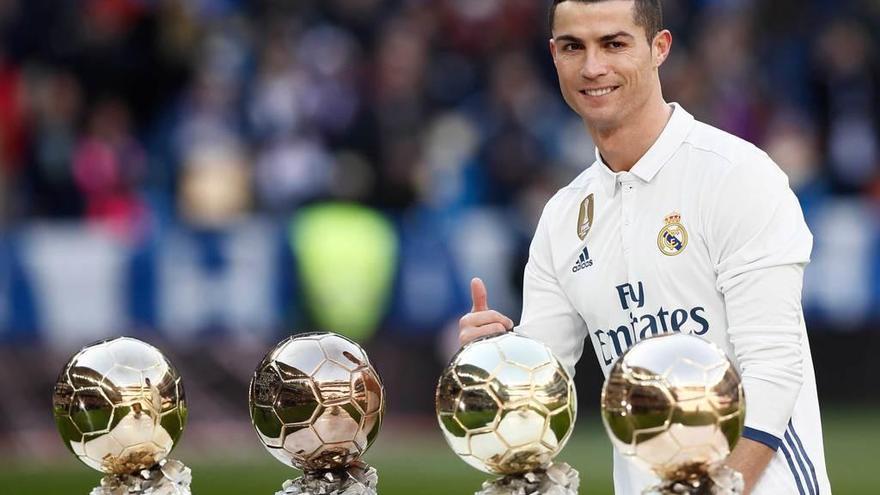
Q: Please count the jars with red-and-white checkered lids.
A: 0